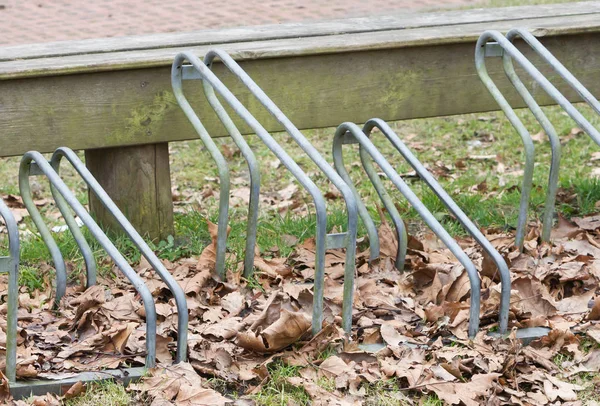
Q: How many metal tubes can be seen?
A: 9